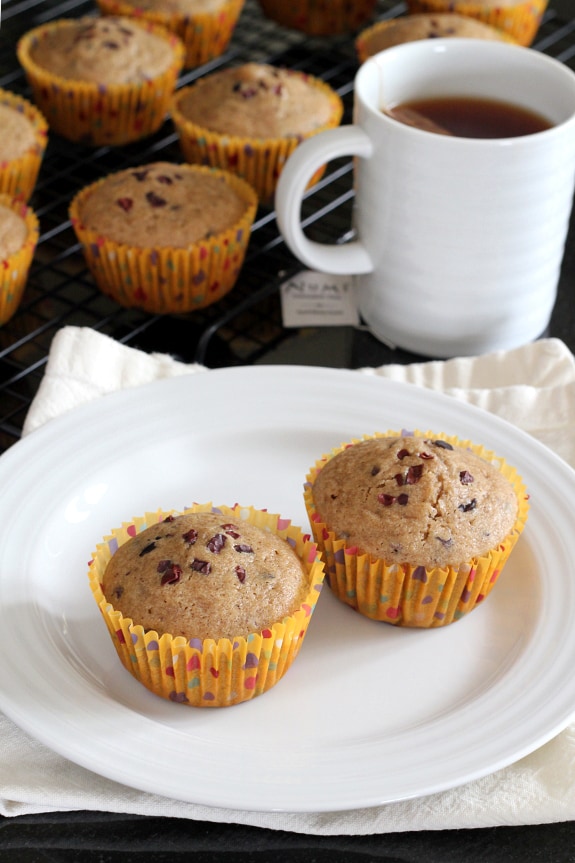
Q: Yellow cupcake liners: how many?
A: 11